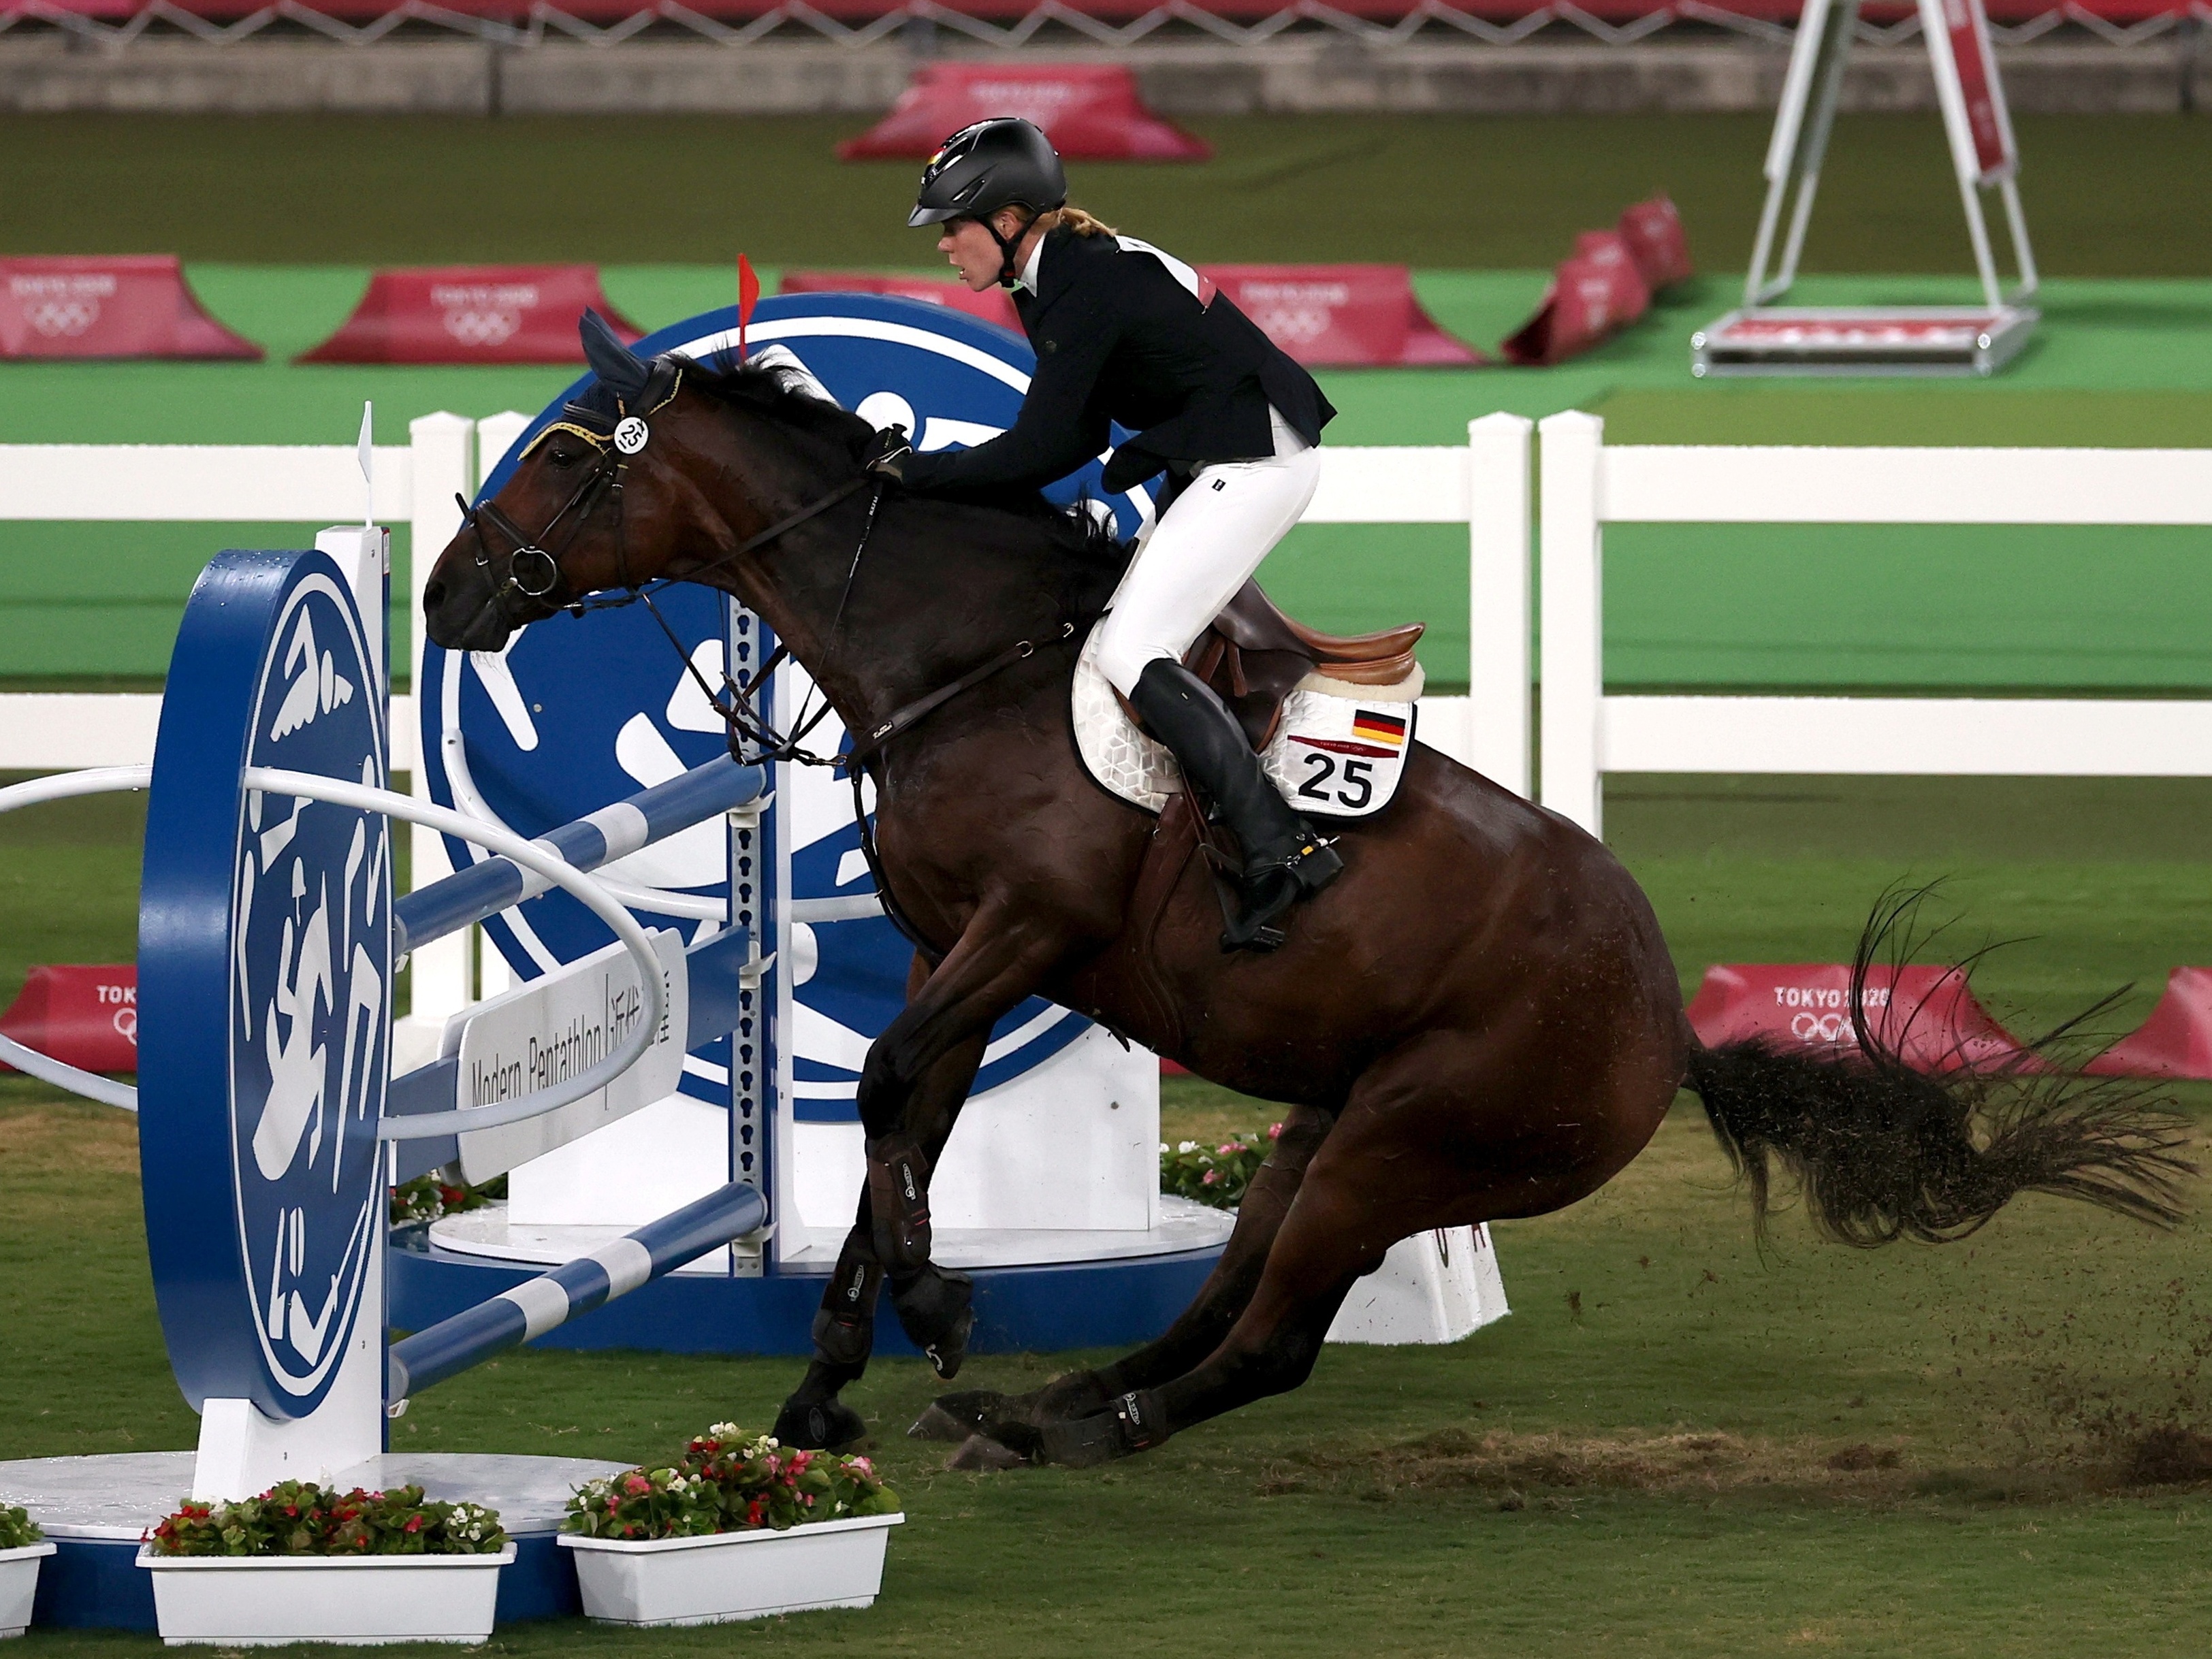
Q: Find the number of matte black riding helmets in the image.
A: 1